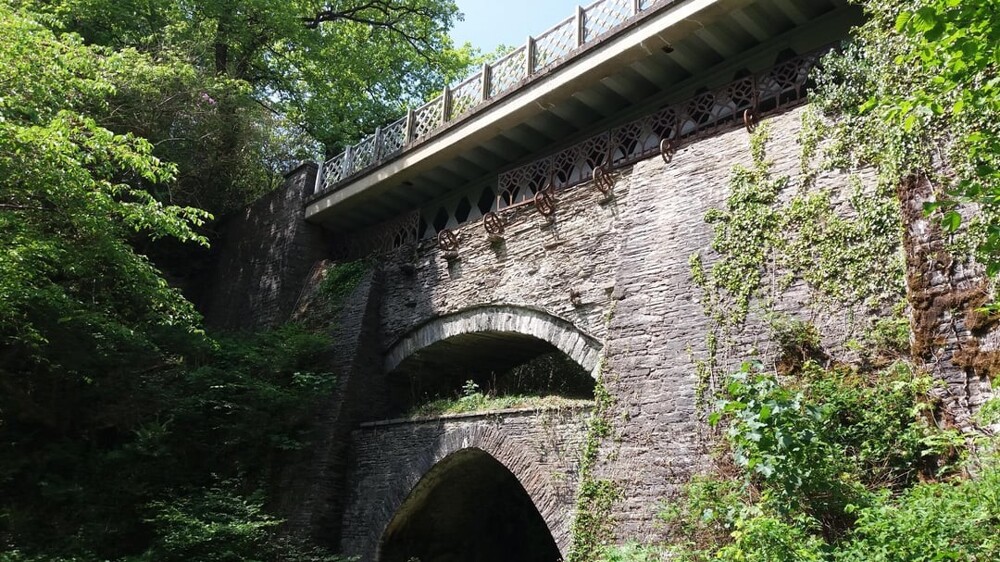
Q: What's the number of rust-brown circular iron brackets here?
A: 6